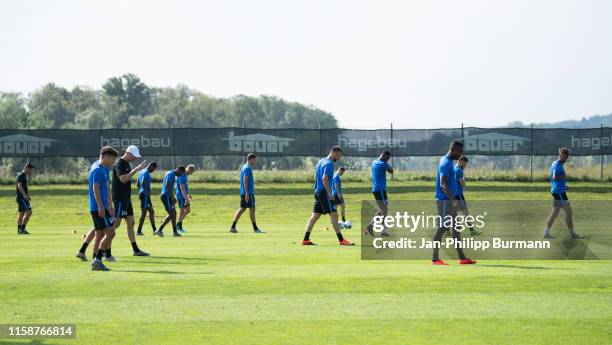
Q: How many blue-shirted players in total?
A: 11